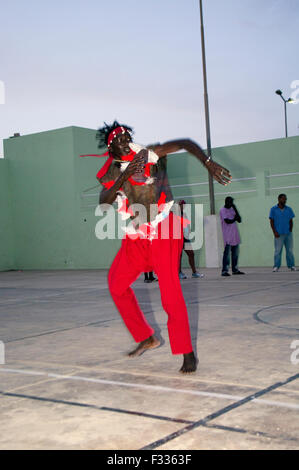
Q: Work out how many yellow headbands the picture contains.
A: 0